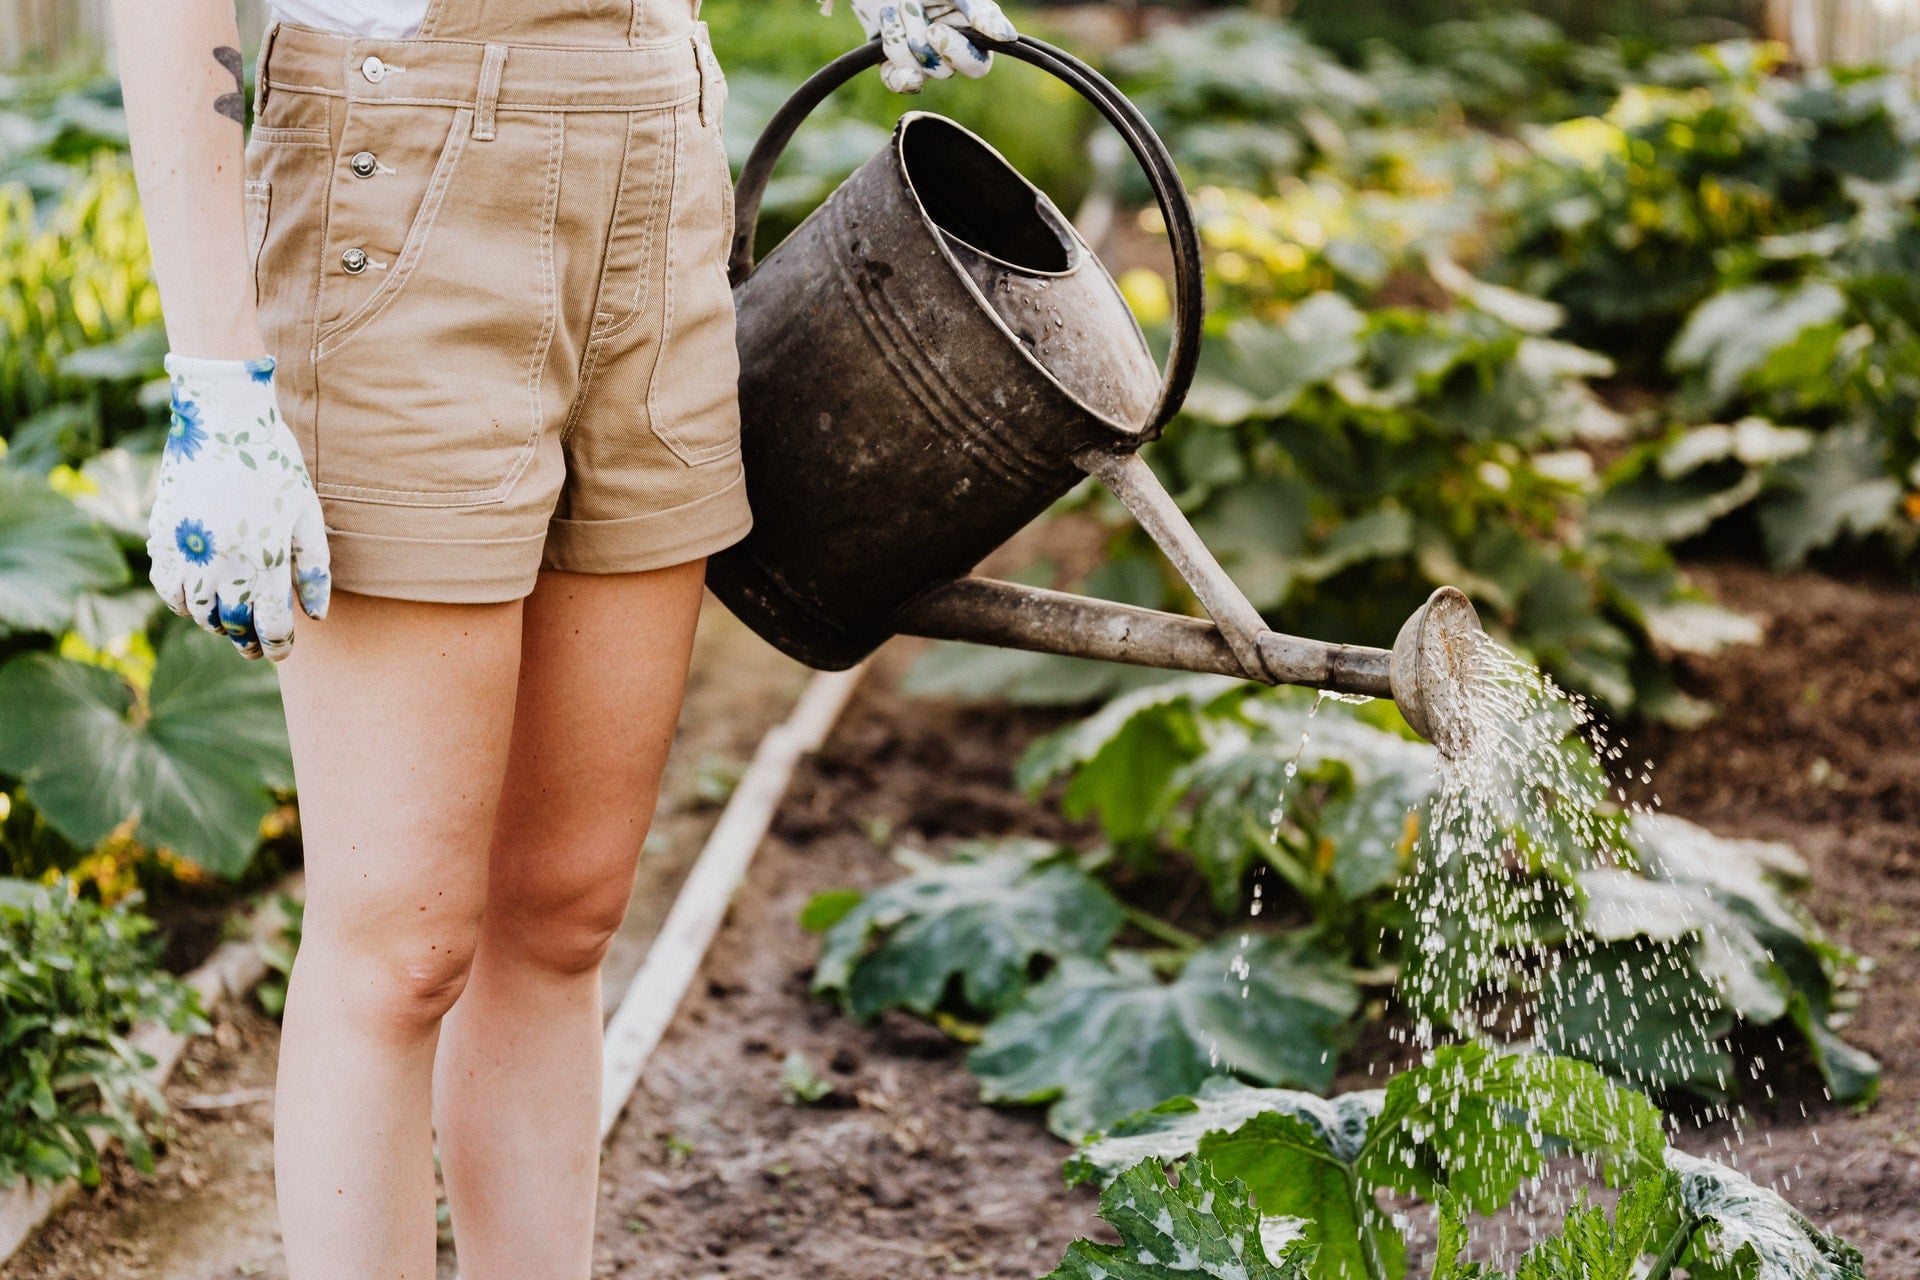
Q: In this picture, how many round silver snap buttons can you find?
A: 3